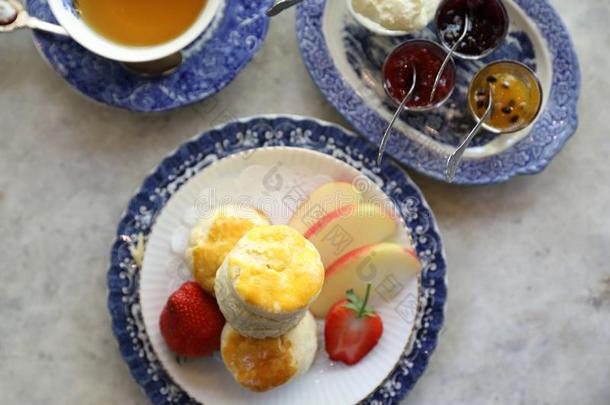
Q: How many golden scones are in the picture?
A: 3